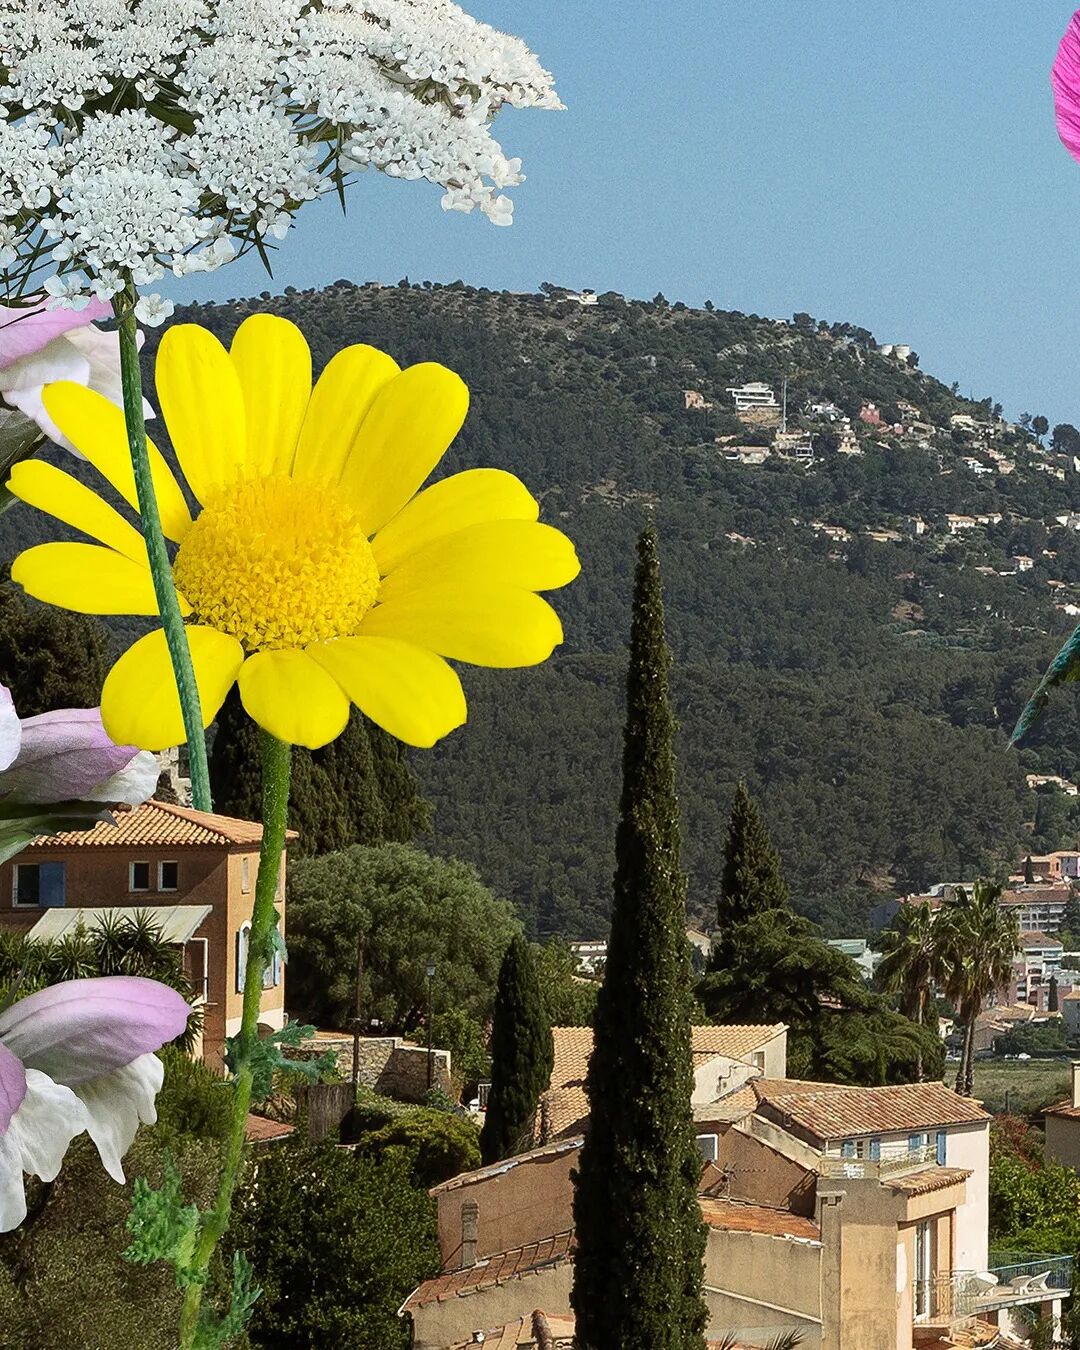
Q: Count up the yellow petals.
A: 13